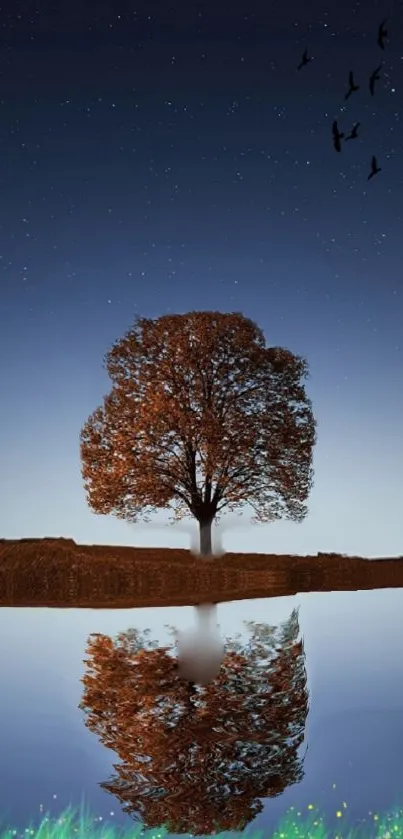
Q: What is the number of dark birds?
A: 7